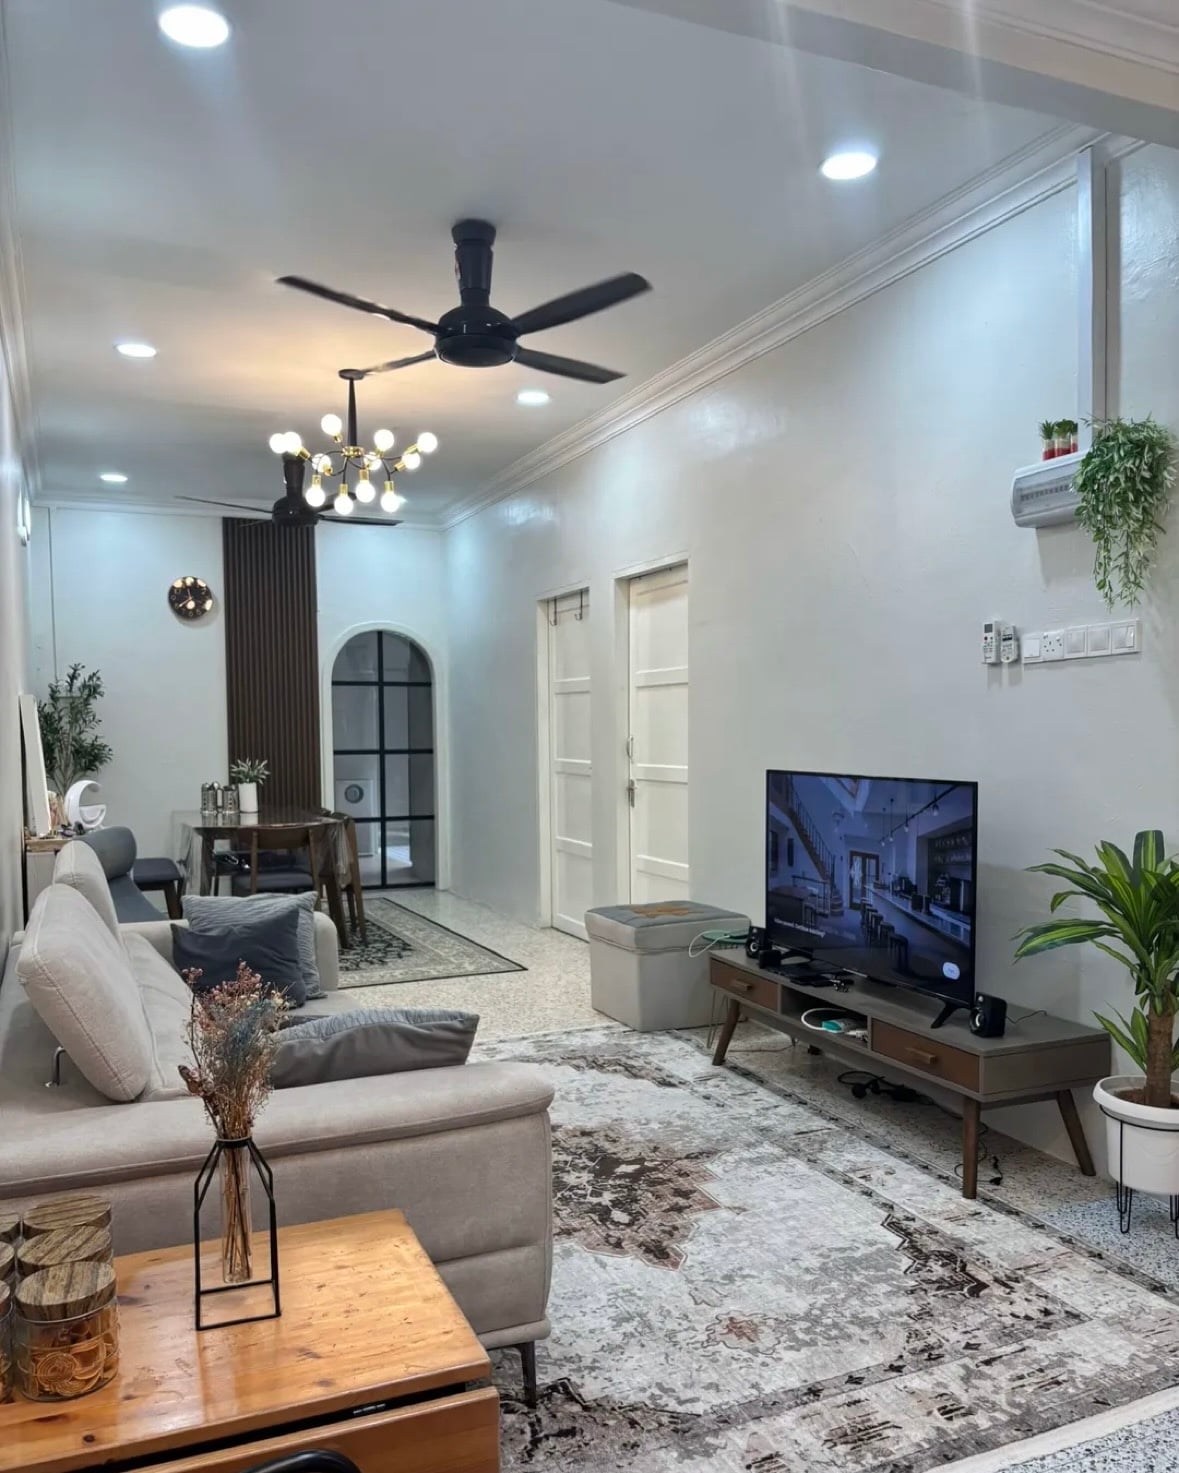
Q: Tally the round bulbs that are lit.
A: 12